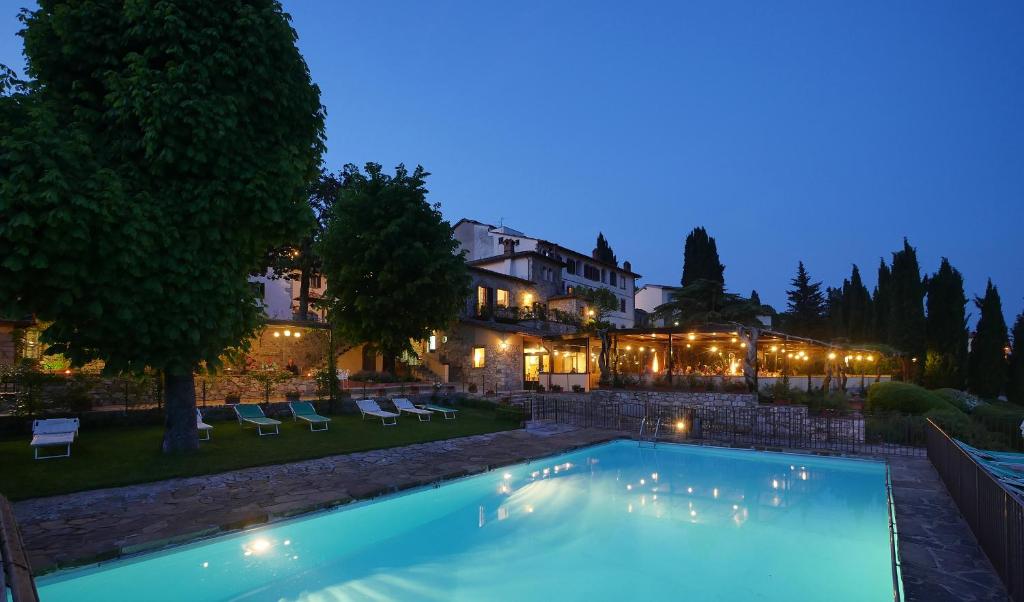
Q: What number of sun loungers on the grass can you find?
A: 7